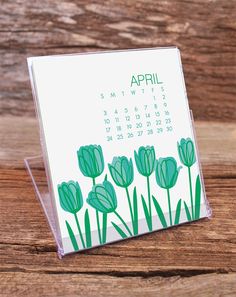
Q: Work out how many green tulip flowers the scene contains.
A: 7